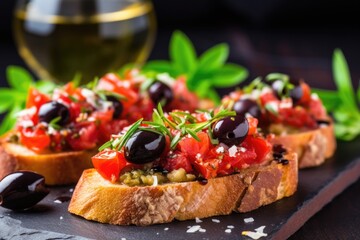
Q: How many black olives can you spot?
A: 8